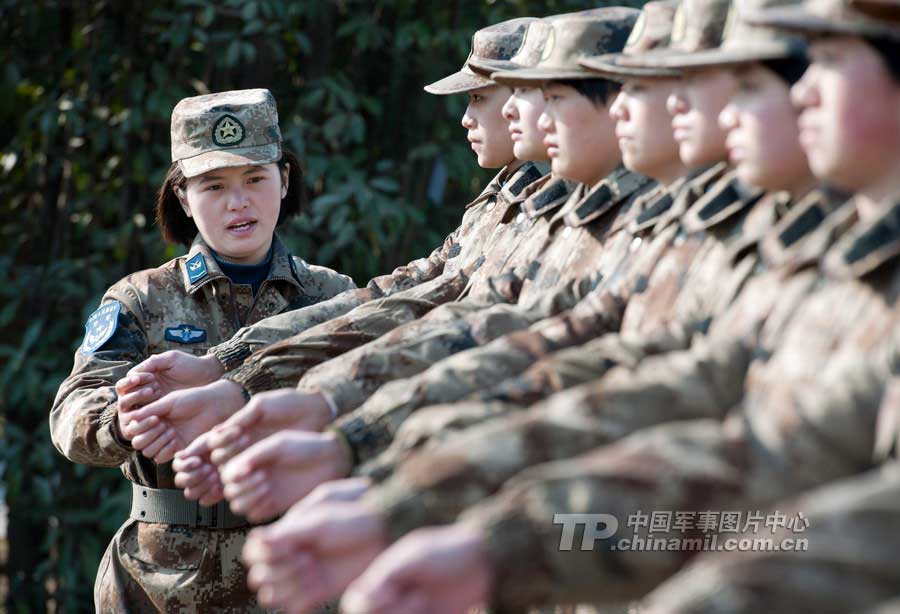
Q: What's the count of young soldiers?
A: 8